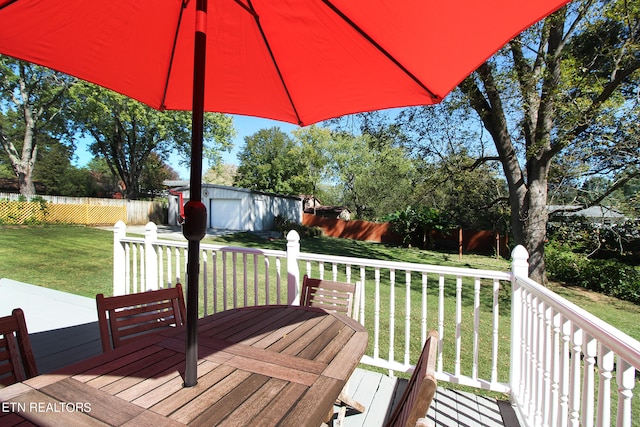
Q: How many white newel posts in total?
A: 4